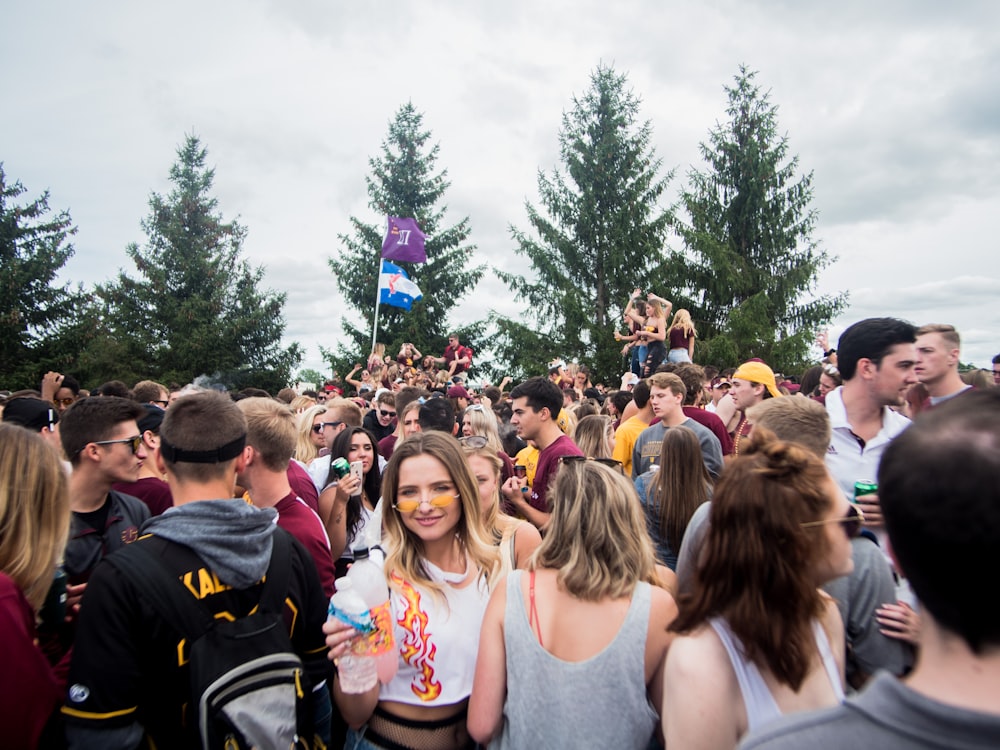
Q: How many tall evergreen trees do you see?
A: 5